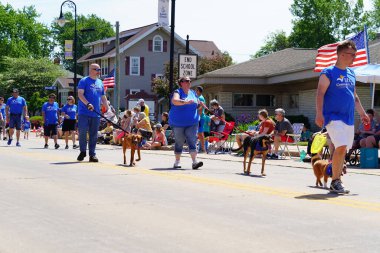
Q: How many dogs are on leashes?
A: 3